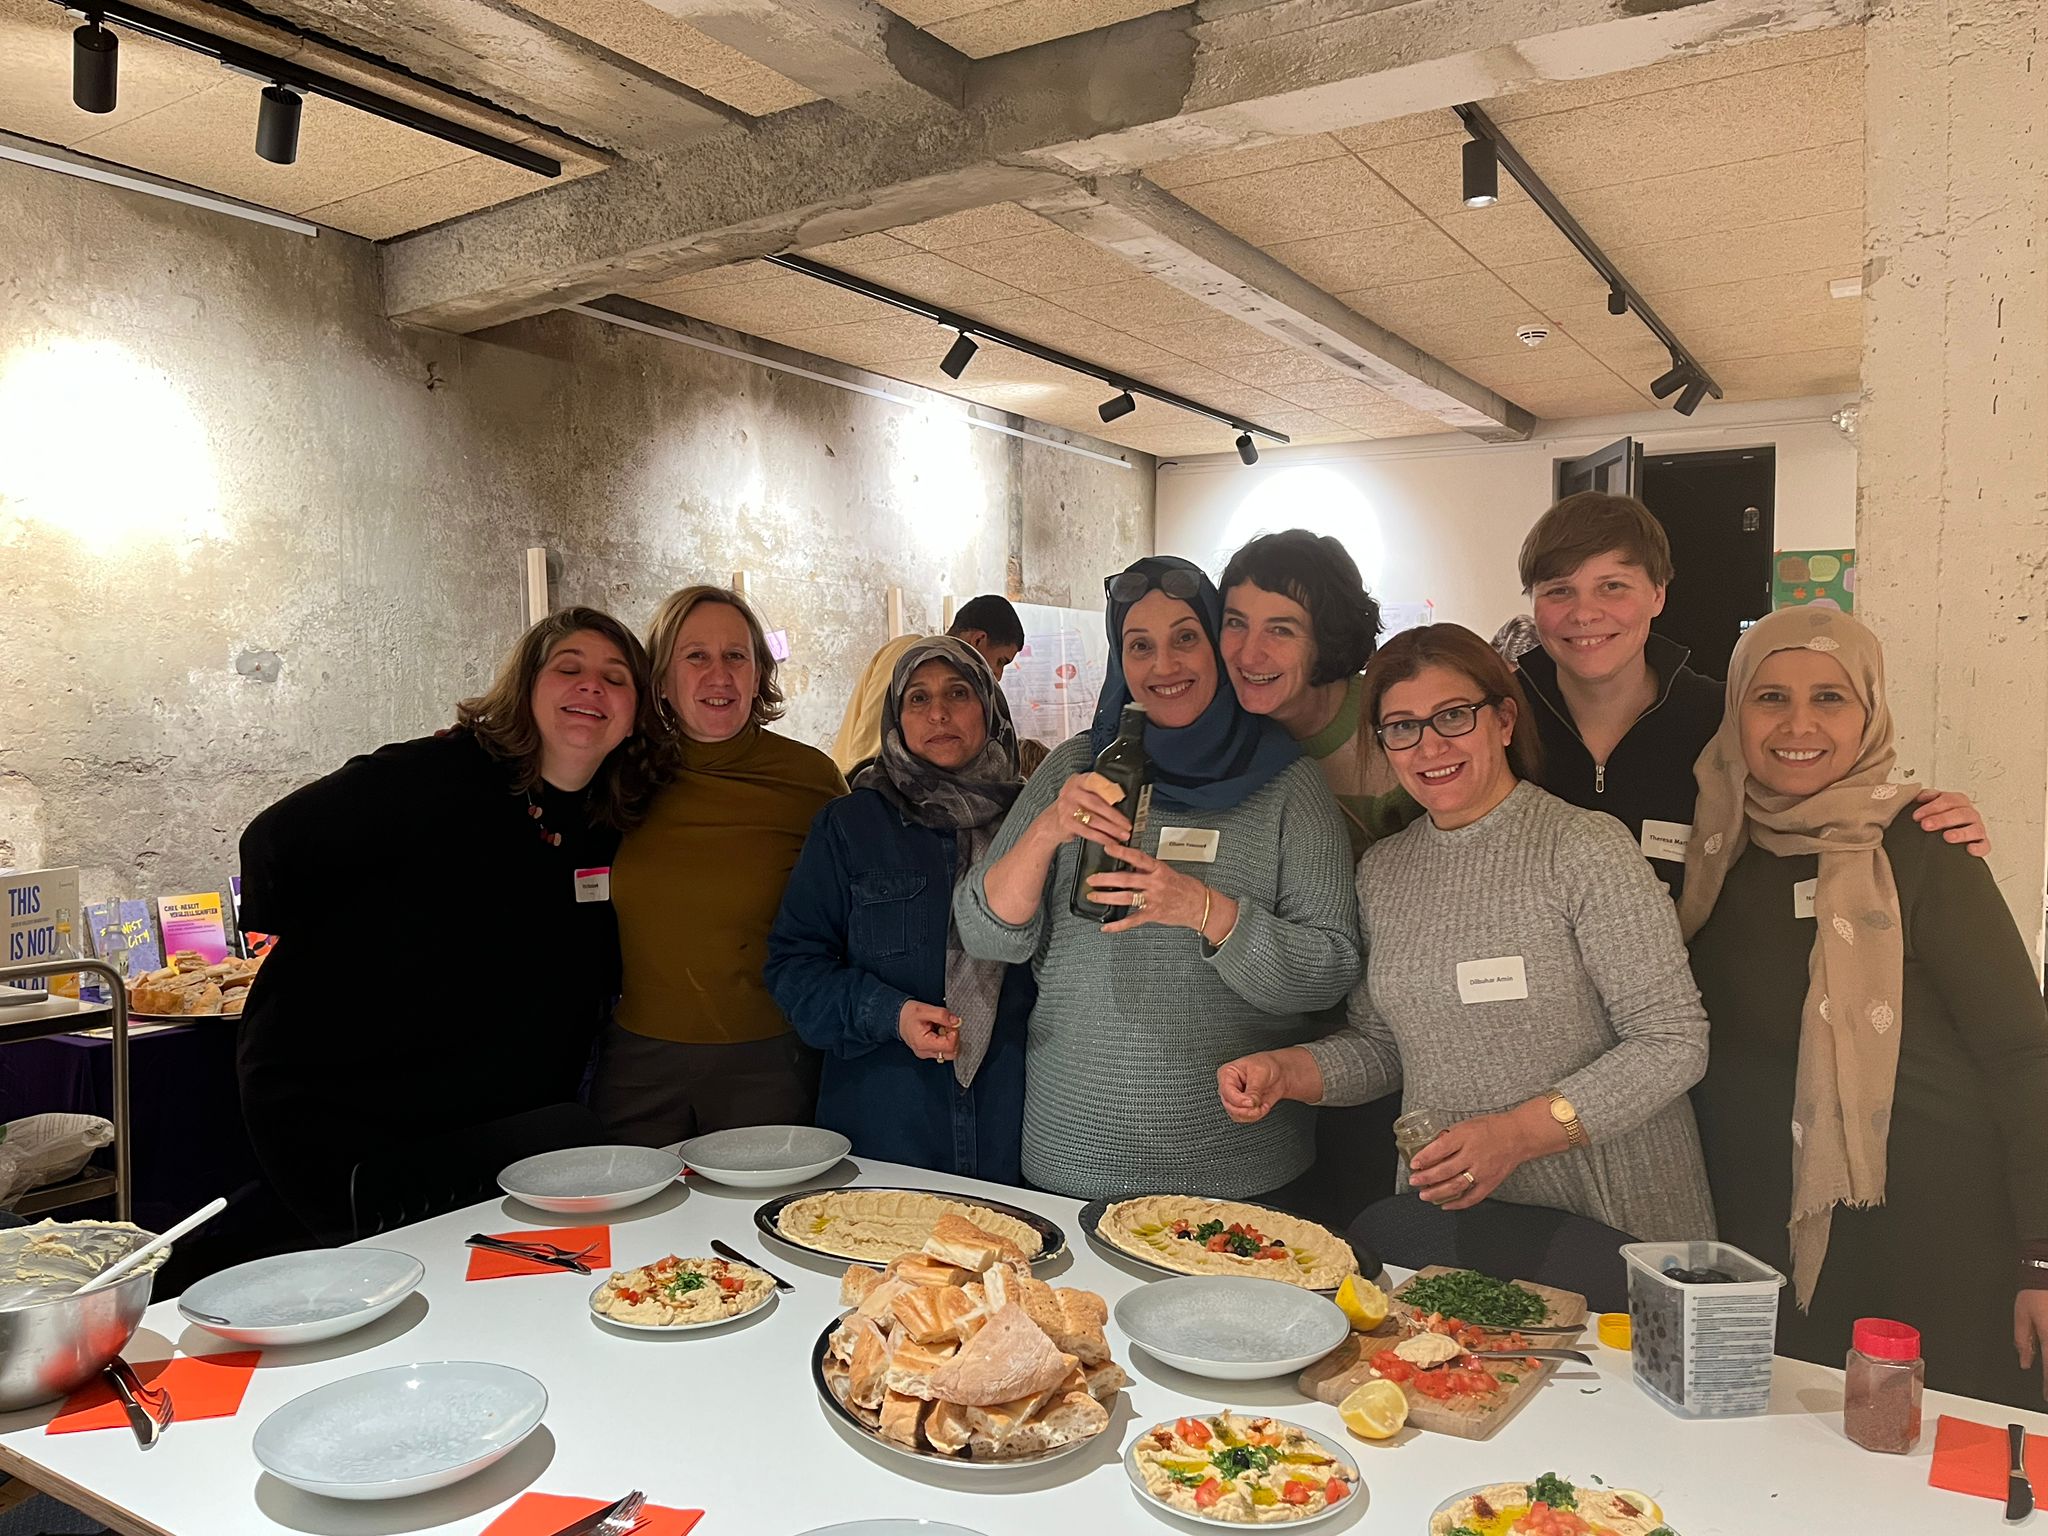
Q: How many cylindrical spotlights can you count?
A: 9